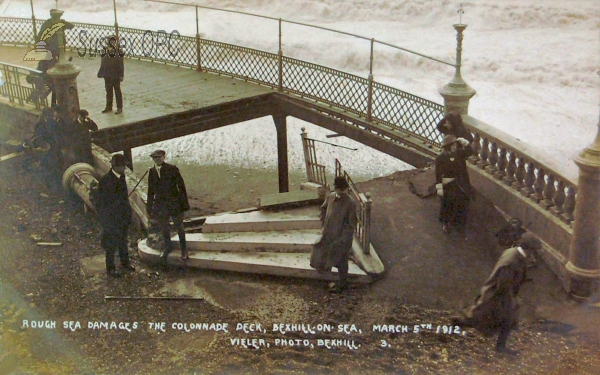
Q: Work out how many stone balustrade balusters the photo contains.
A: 11